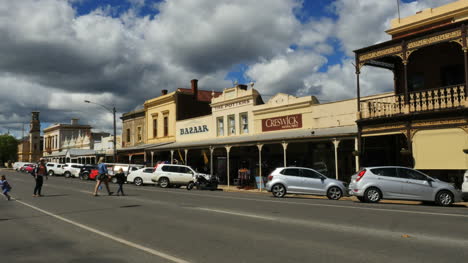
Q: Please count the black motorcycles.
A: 1